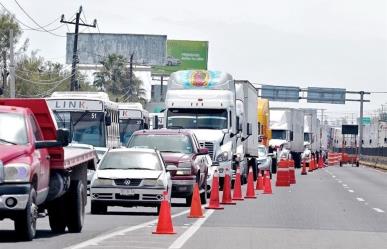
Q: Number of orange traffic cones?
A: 12